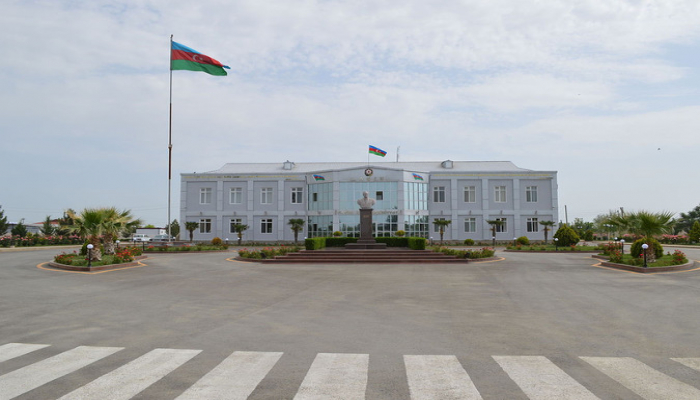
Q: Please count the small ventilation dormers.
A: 2